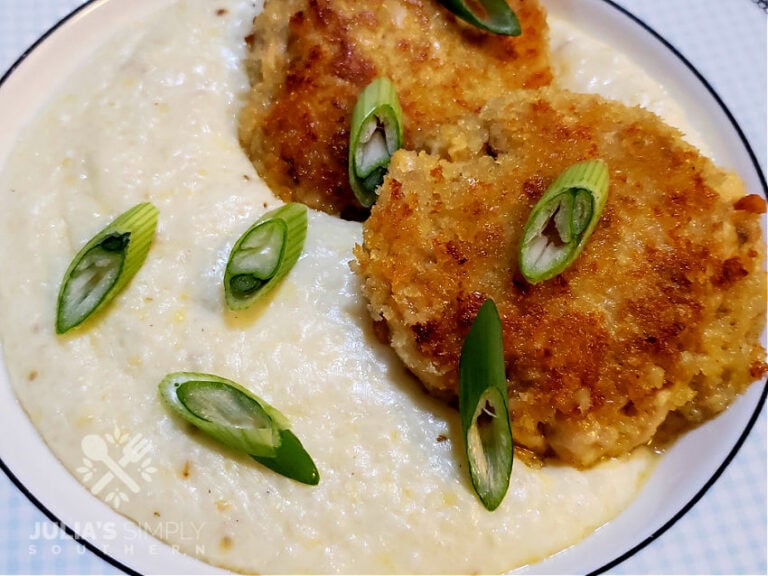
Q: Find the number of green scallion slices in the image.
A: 7